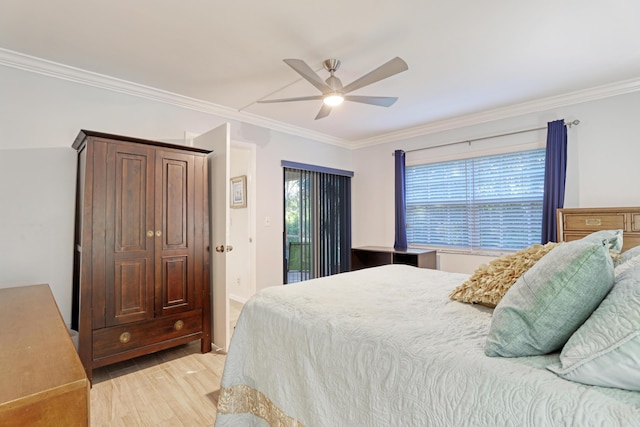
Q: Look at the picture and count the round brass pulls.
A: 4